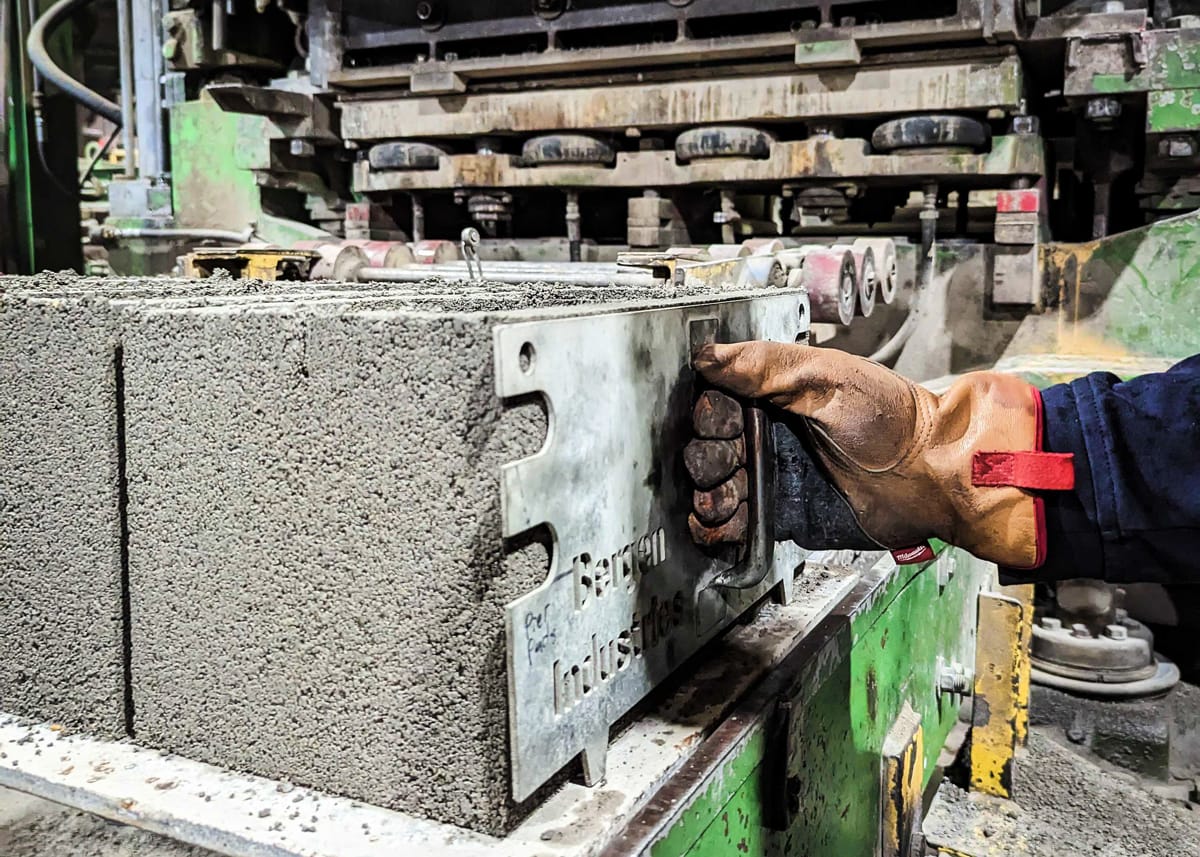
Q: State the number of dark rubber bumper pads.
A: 4